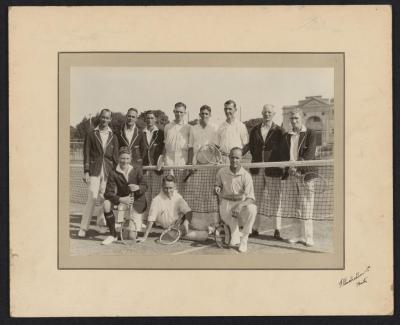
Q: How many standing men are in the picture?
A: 8